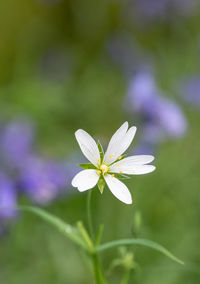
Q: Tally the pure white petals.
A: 5